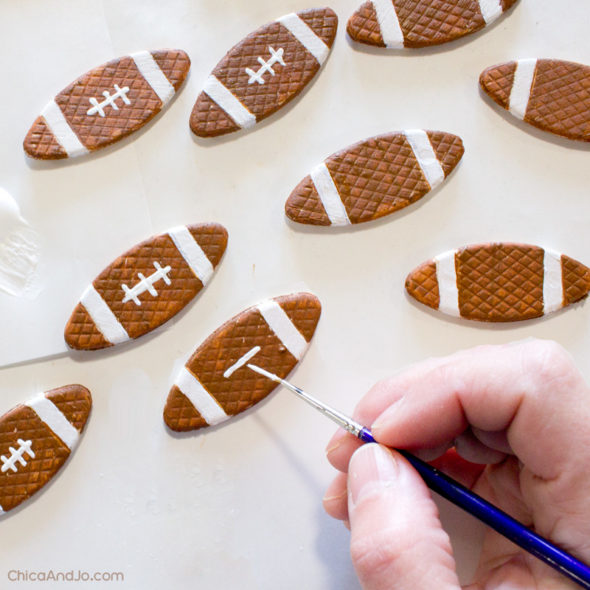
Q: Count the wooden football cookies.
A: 9